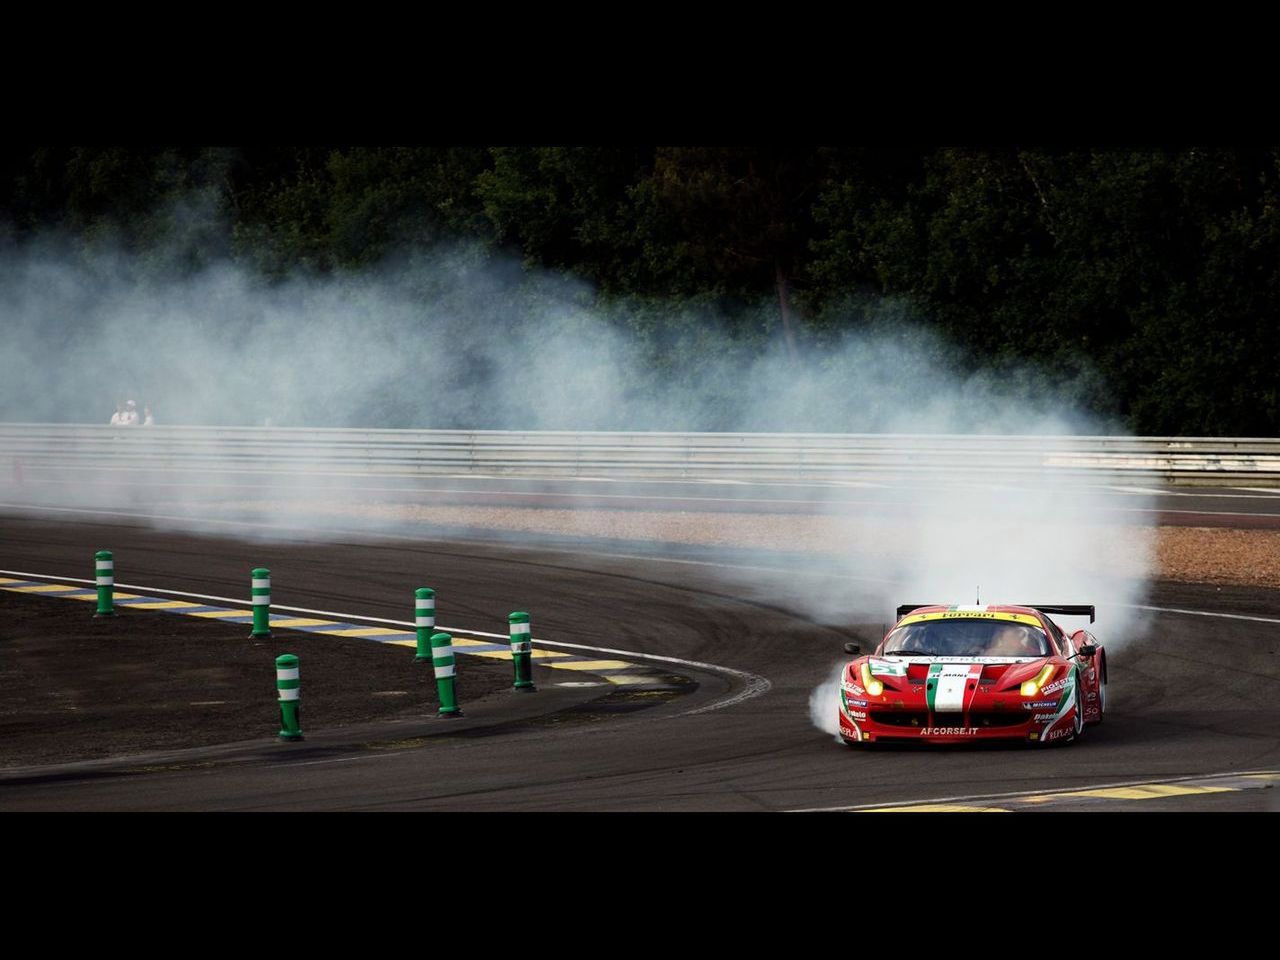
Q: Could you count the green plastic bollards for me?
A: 6